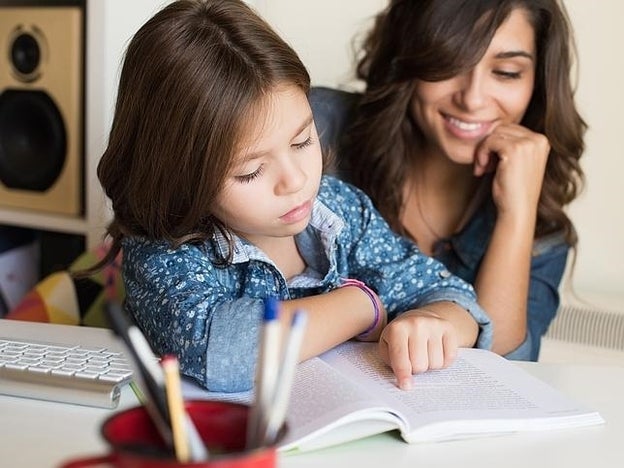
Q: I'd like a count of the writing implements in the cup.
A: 5